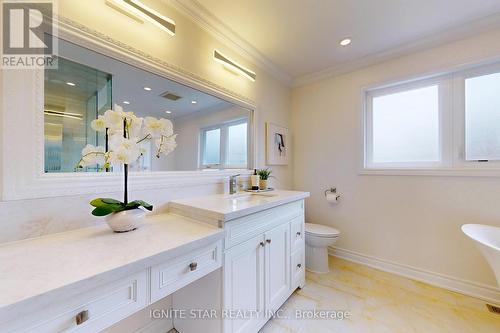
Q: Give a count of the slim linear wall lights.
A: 2